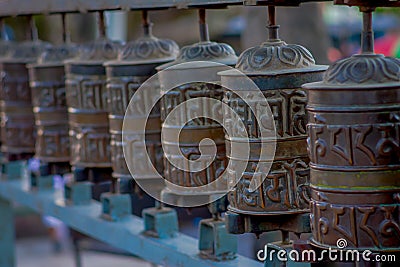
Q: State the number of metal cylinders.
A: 7